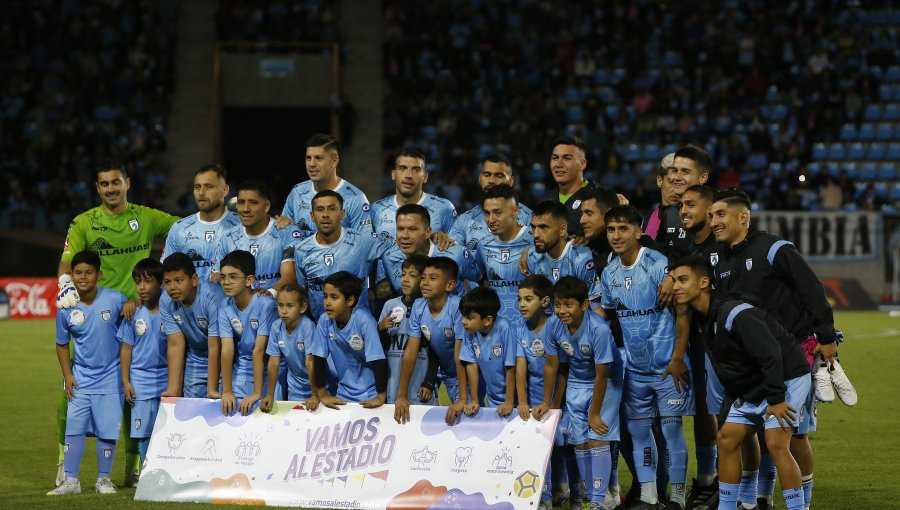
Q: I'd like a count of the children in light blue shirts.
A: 11